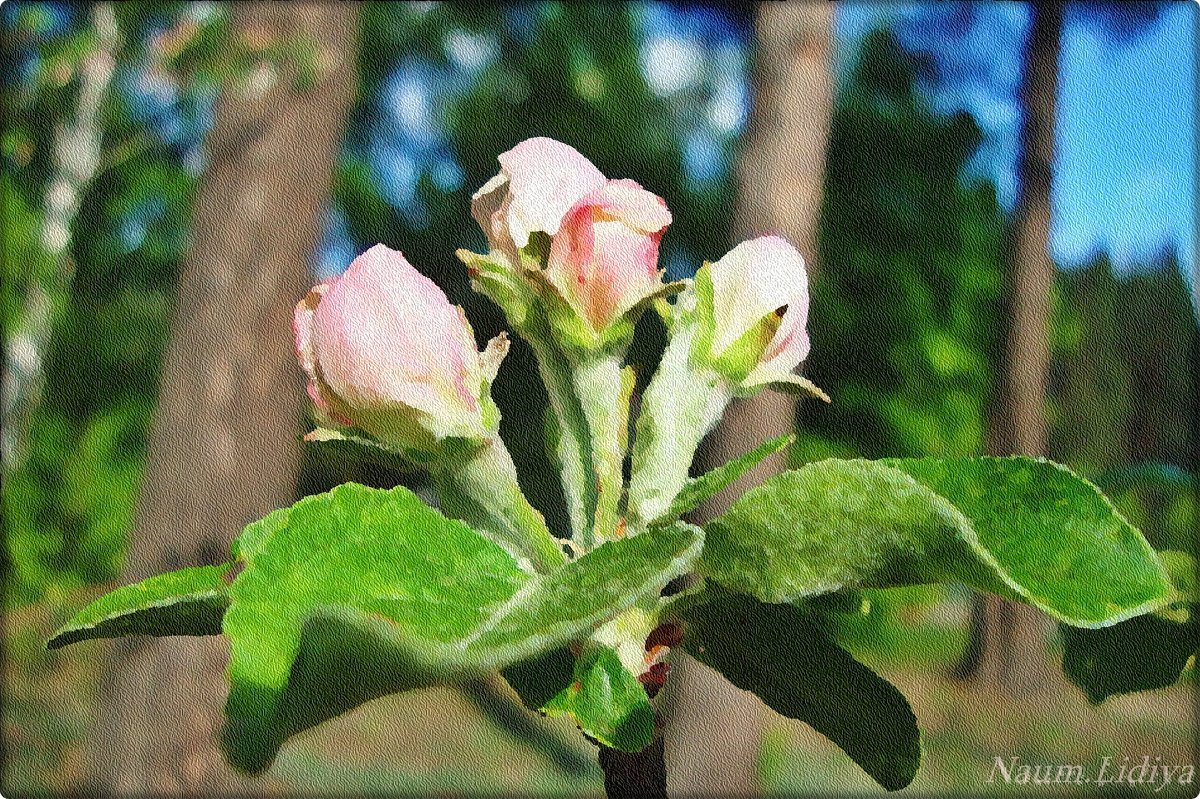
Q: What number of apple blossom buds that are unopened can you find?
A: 4